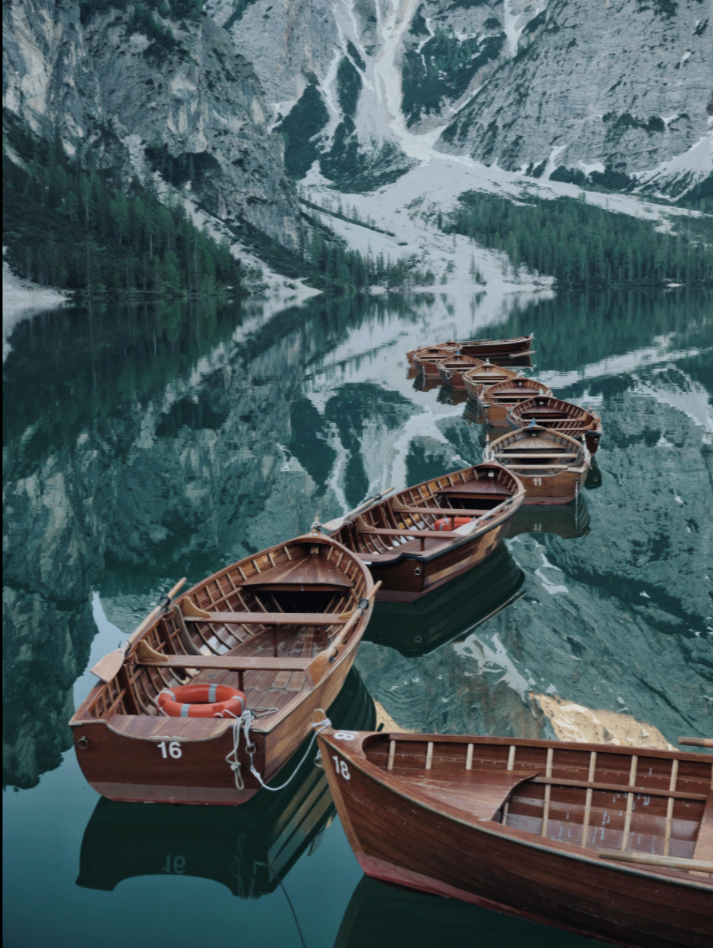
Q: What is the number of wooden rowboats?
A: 11